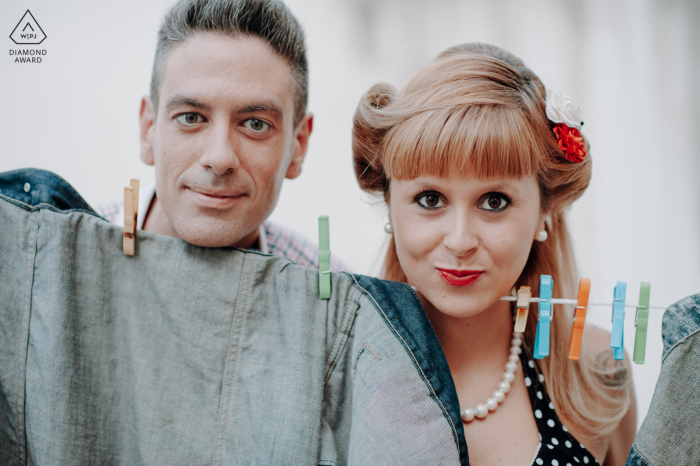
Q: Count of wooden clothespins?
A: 2